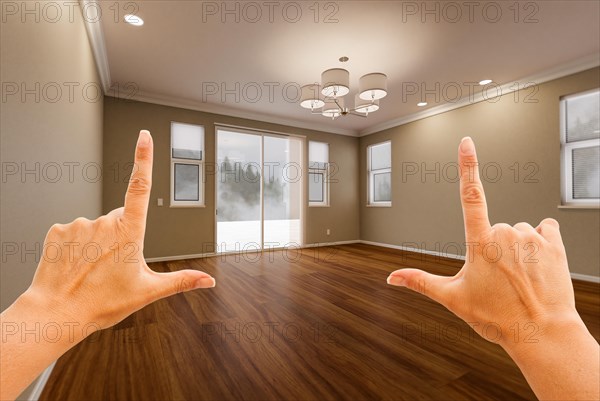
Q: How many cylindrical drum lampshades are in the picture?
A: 5